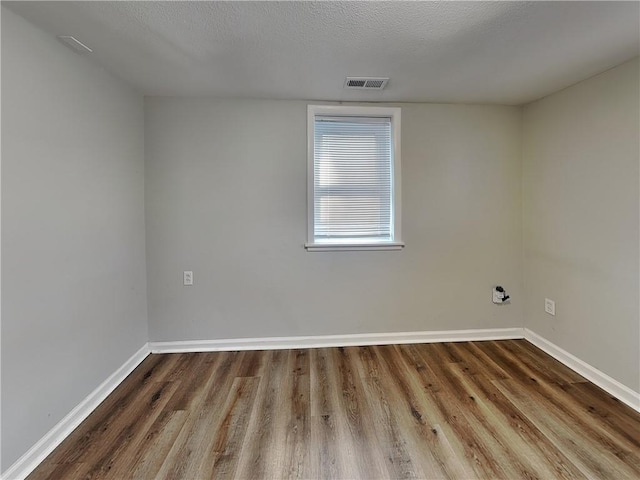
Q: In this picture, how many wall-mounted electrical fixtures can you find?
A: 3